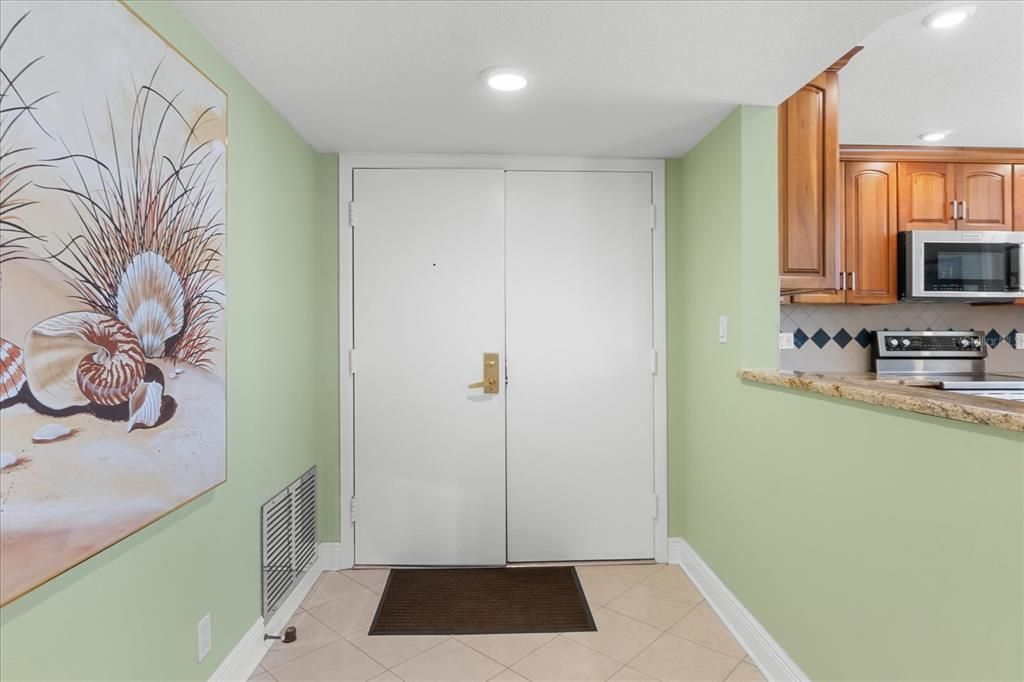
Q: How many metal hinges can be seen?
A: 6